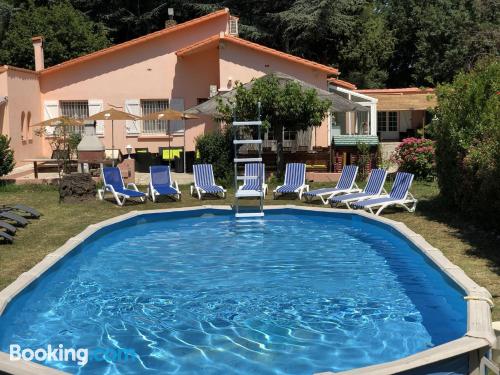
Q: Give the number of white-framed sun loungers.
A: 8